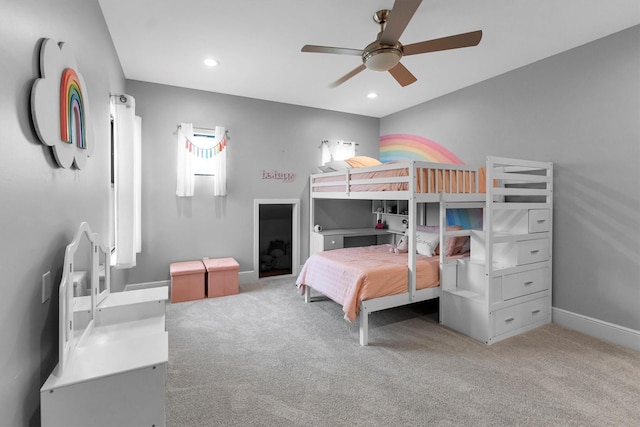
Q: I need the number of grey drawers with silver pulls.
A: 4